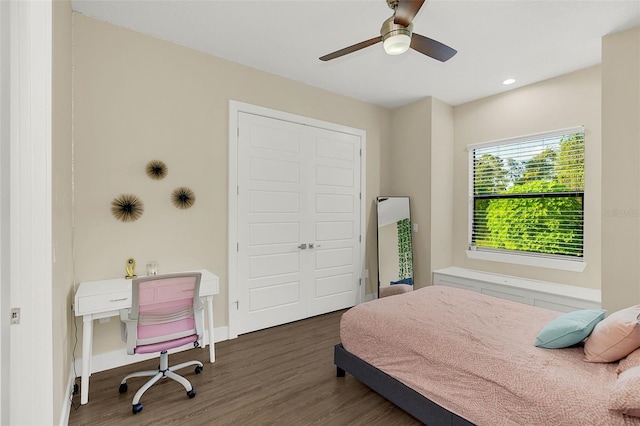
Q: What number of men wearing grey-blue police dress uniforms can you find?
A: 0